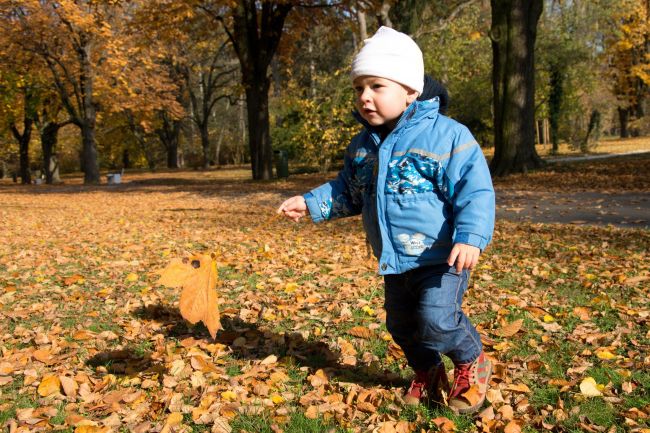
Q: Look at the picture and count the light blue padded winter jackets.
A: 1